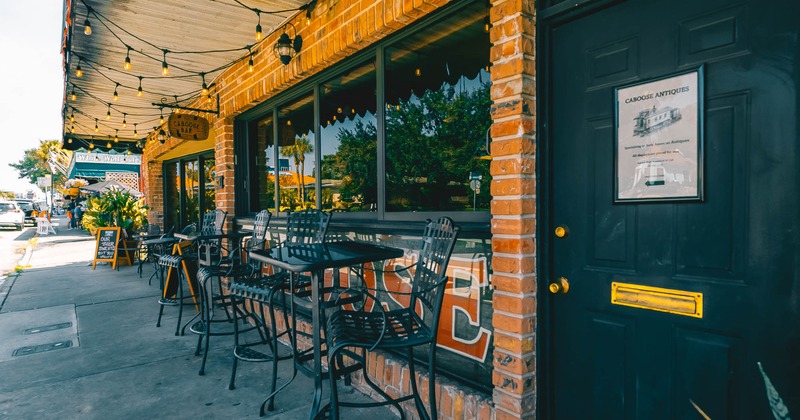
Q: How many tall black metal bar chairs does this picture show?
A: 4